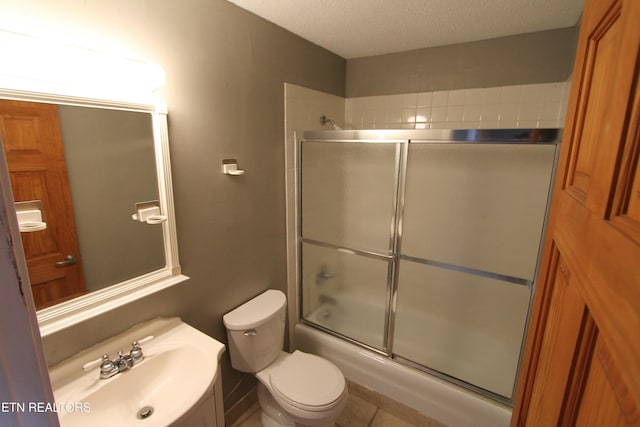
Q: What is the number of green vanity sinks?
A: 0